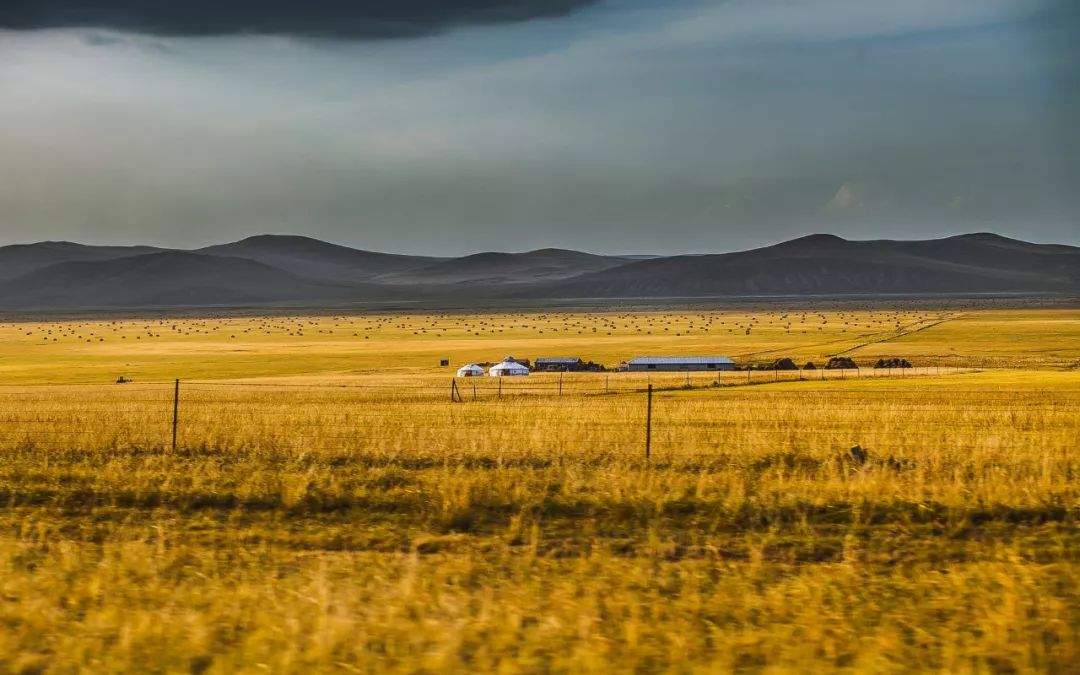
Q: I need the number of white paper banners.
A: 0